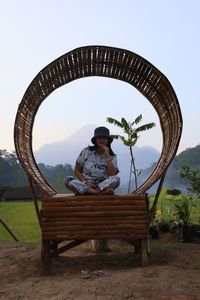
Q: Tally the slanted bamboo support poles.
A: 2